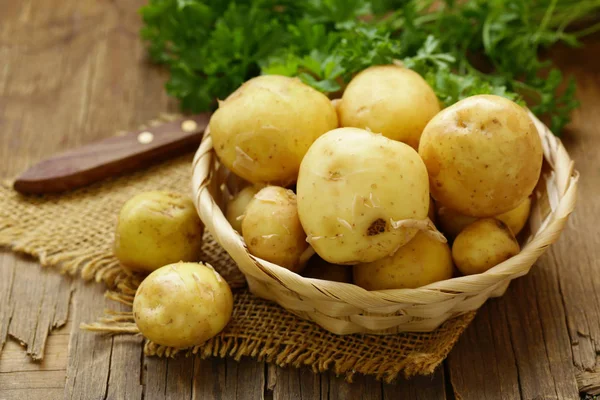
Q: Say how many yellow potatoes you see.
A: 11